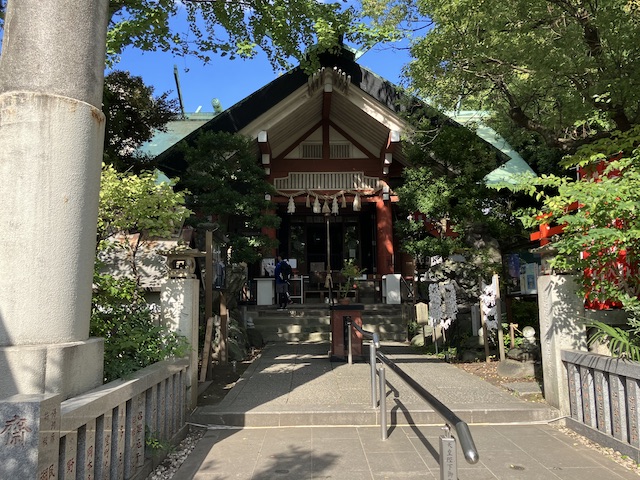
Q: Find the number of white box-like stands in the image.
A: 2